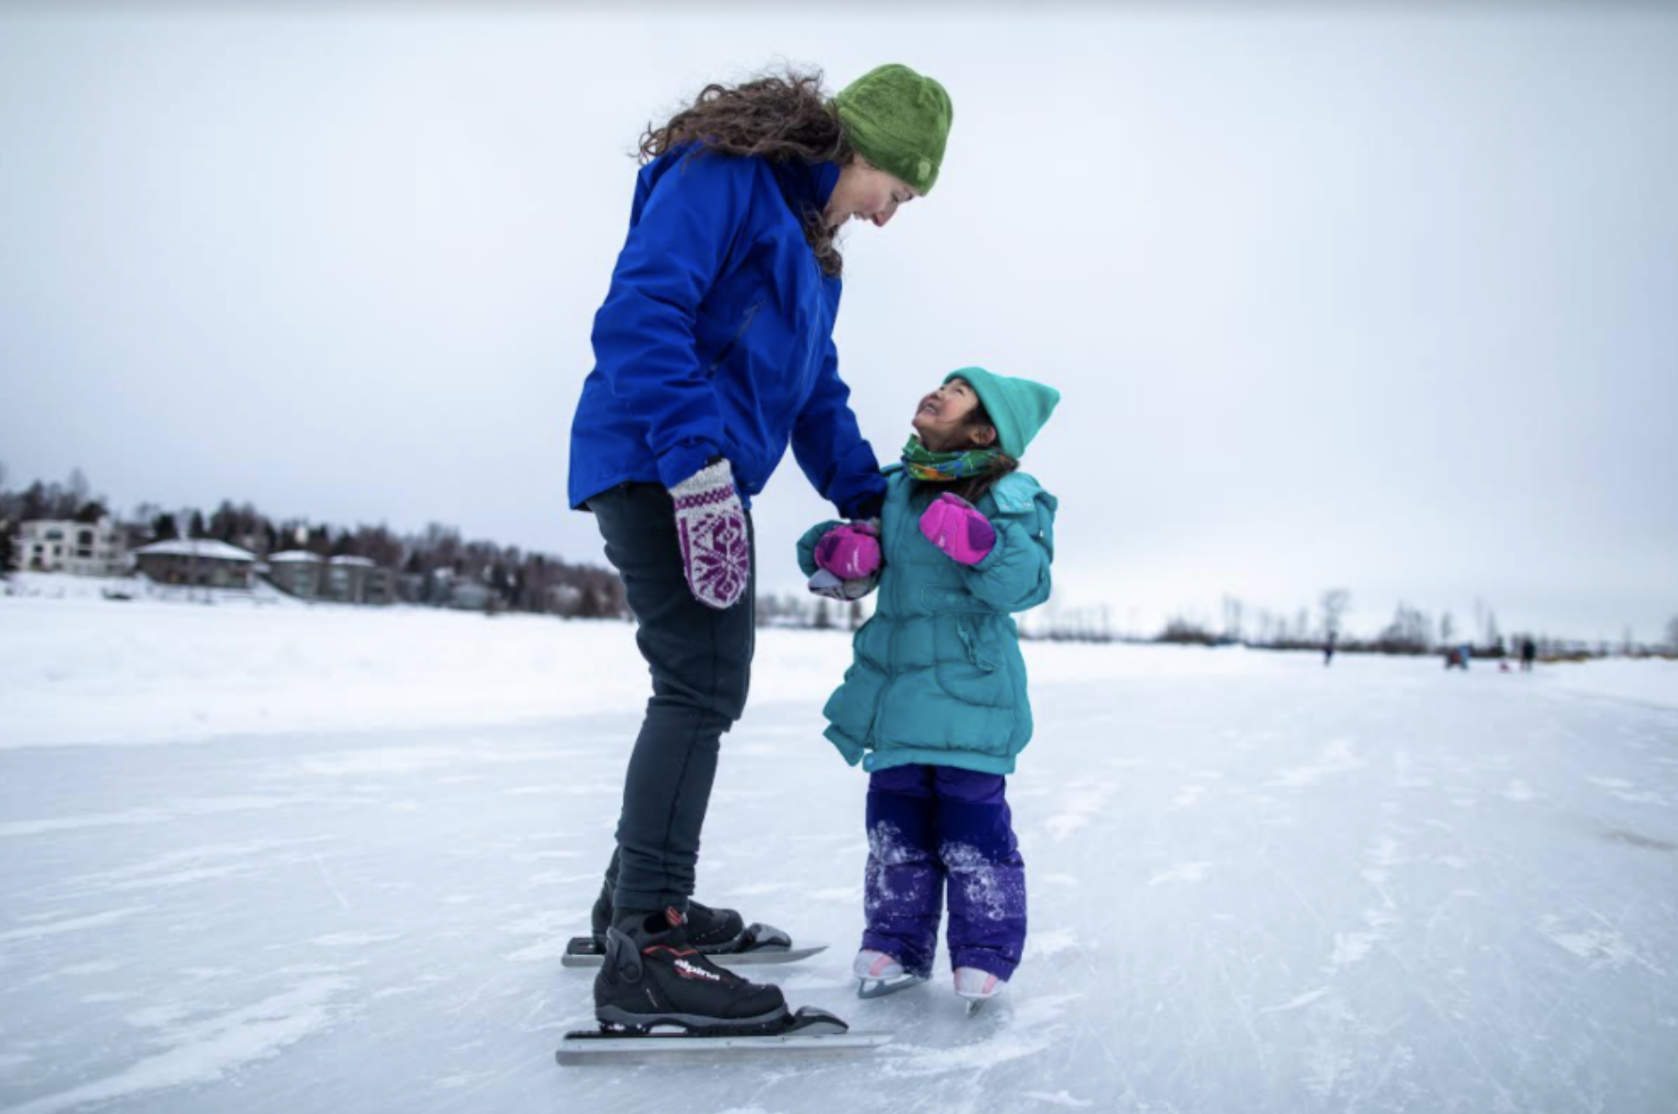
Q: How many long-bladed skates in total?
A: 2